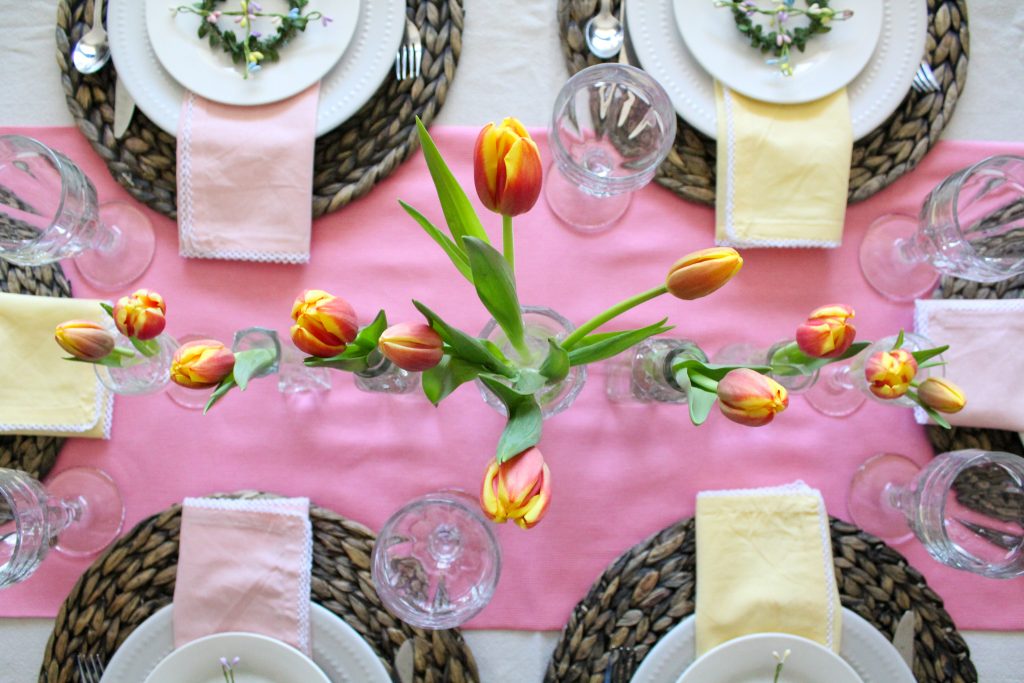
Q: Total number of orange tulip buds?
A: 12